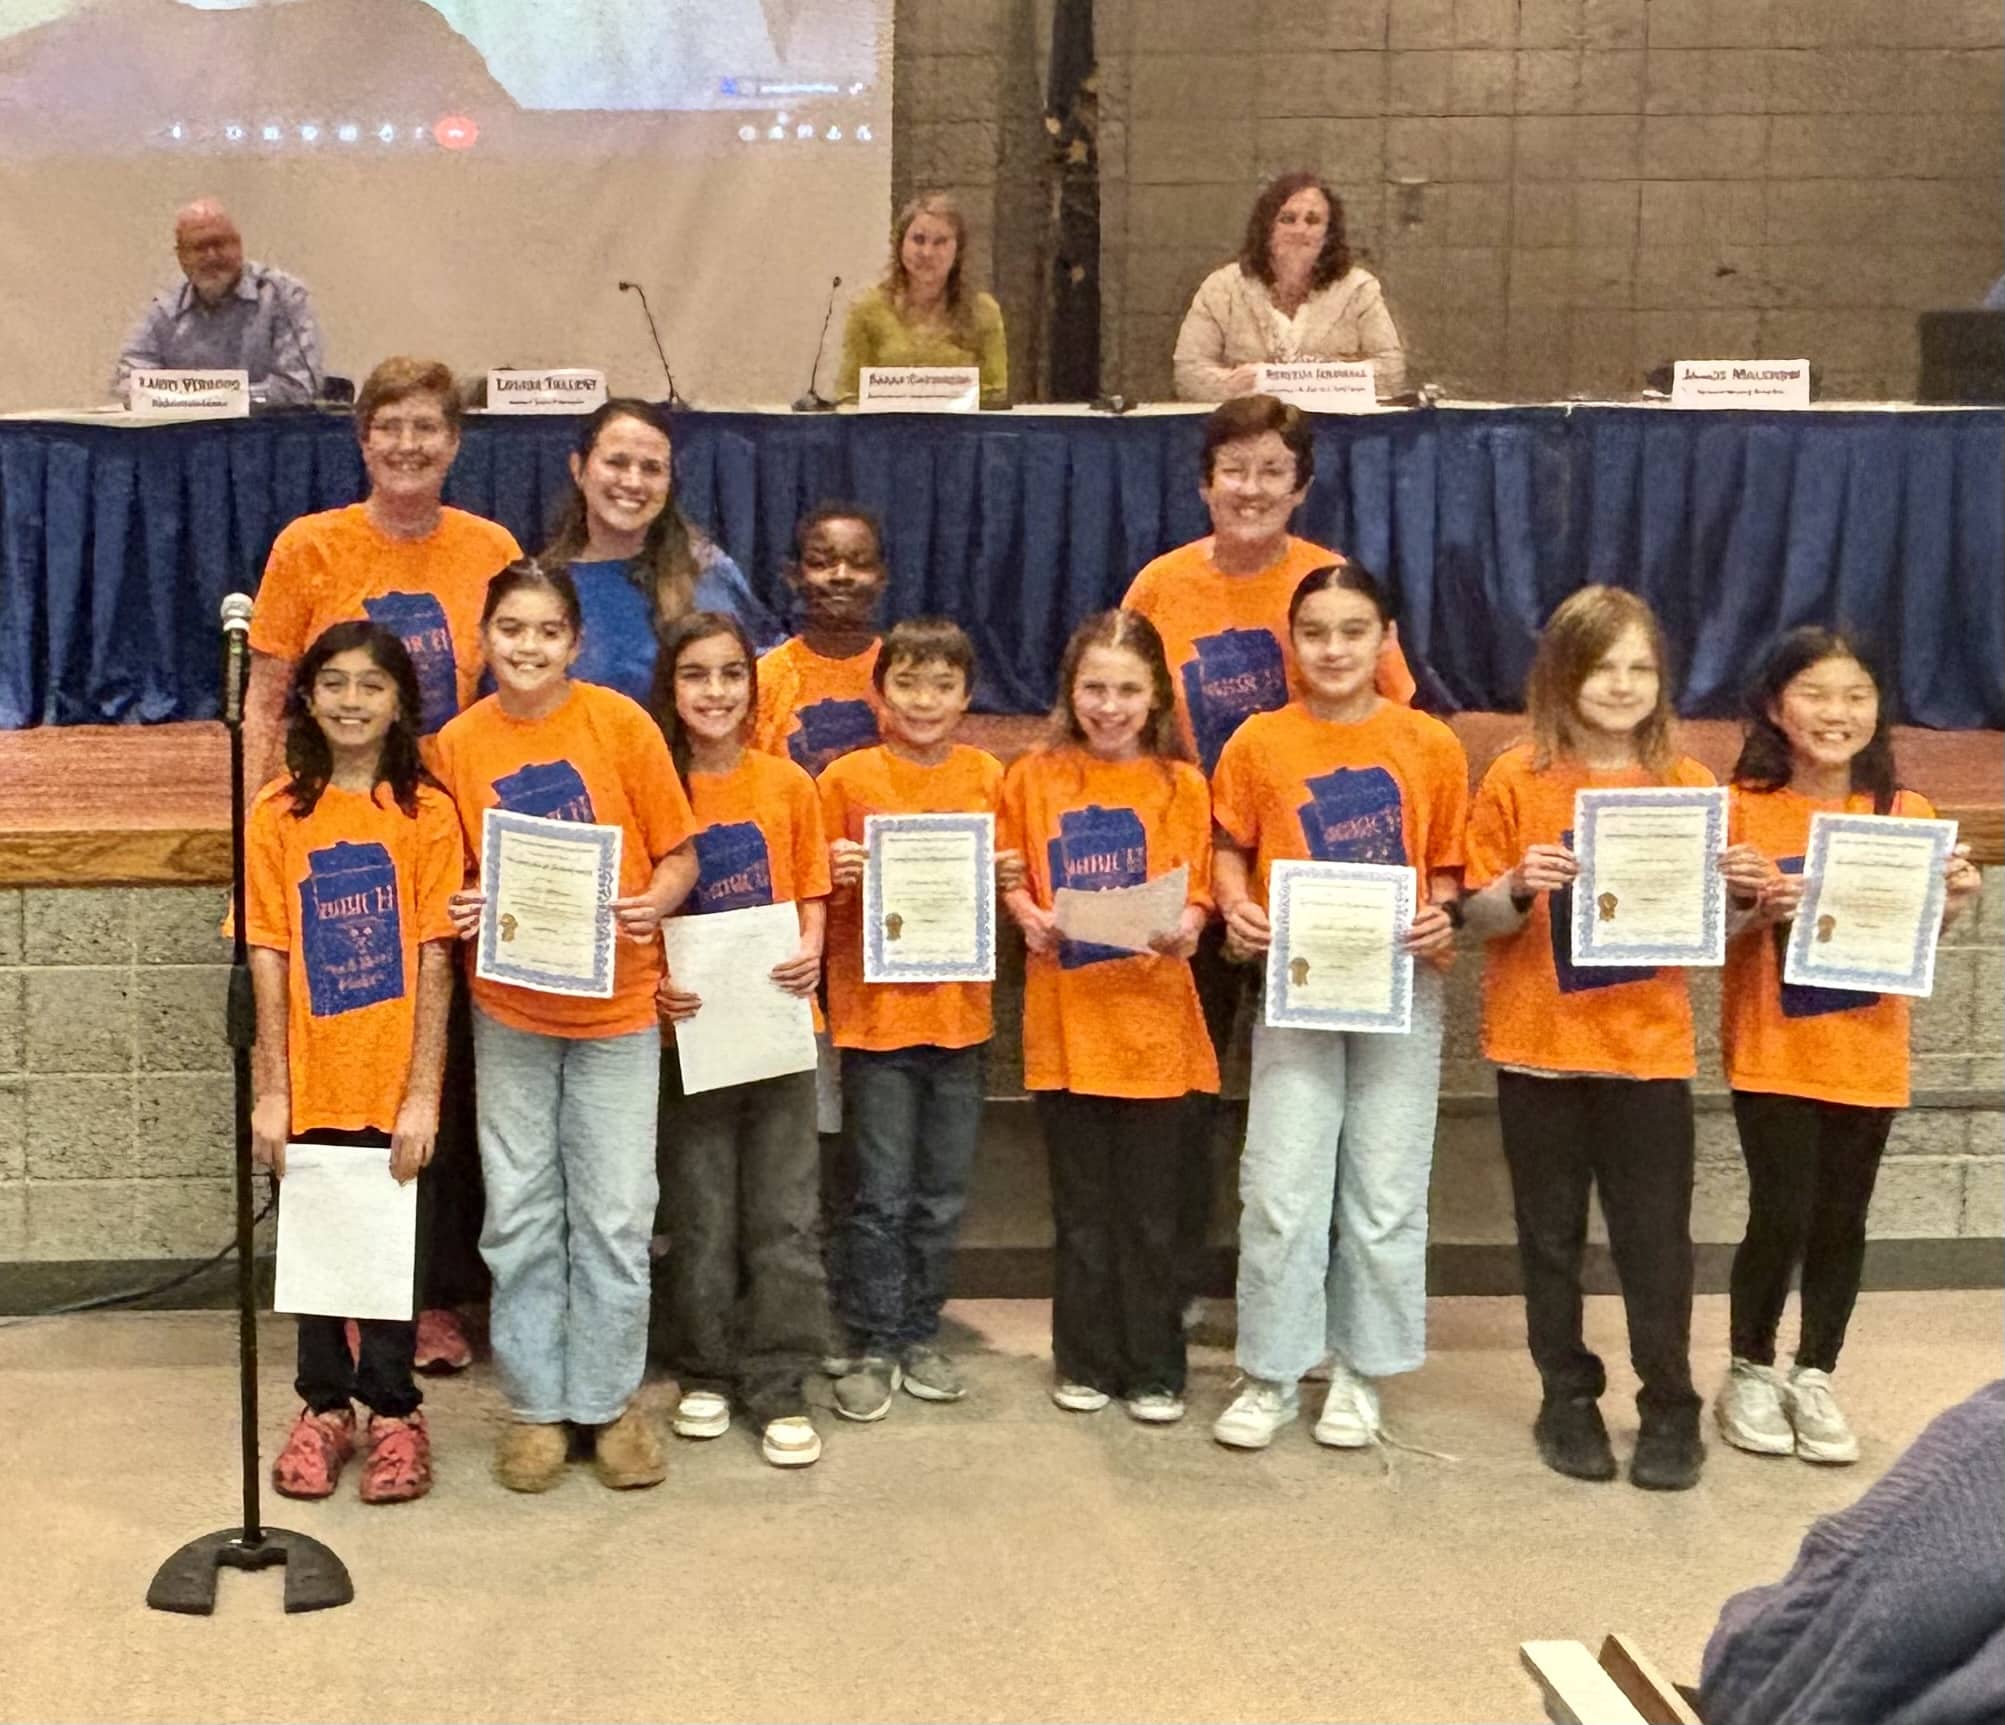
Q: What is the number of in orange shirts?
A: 11